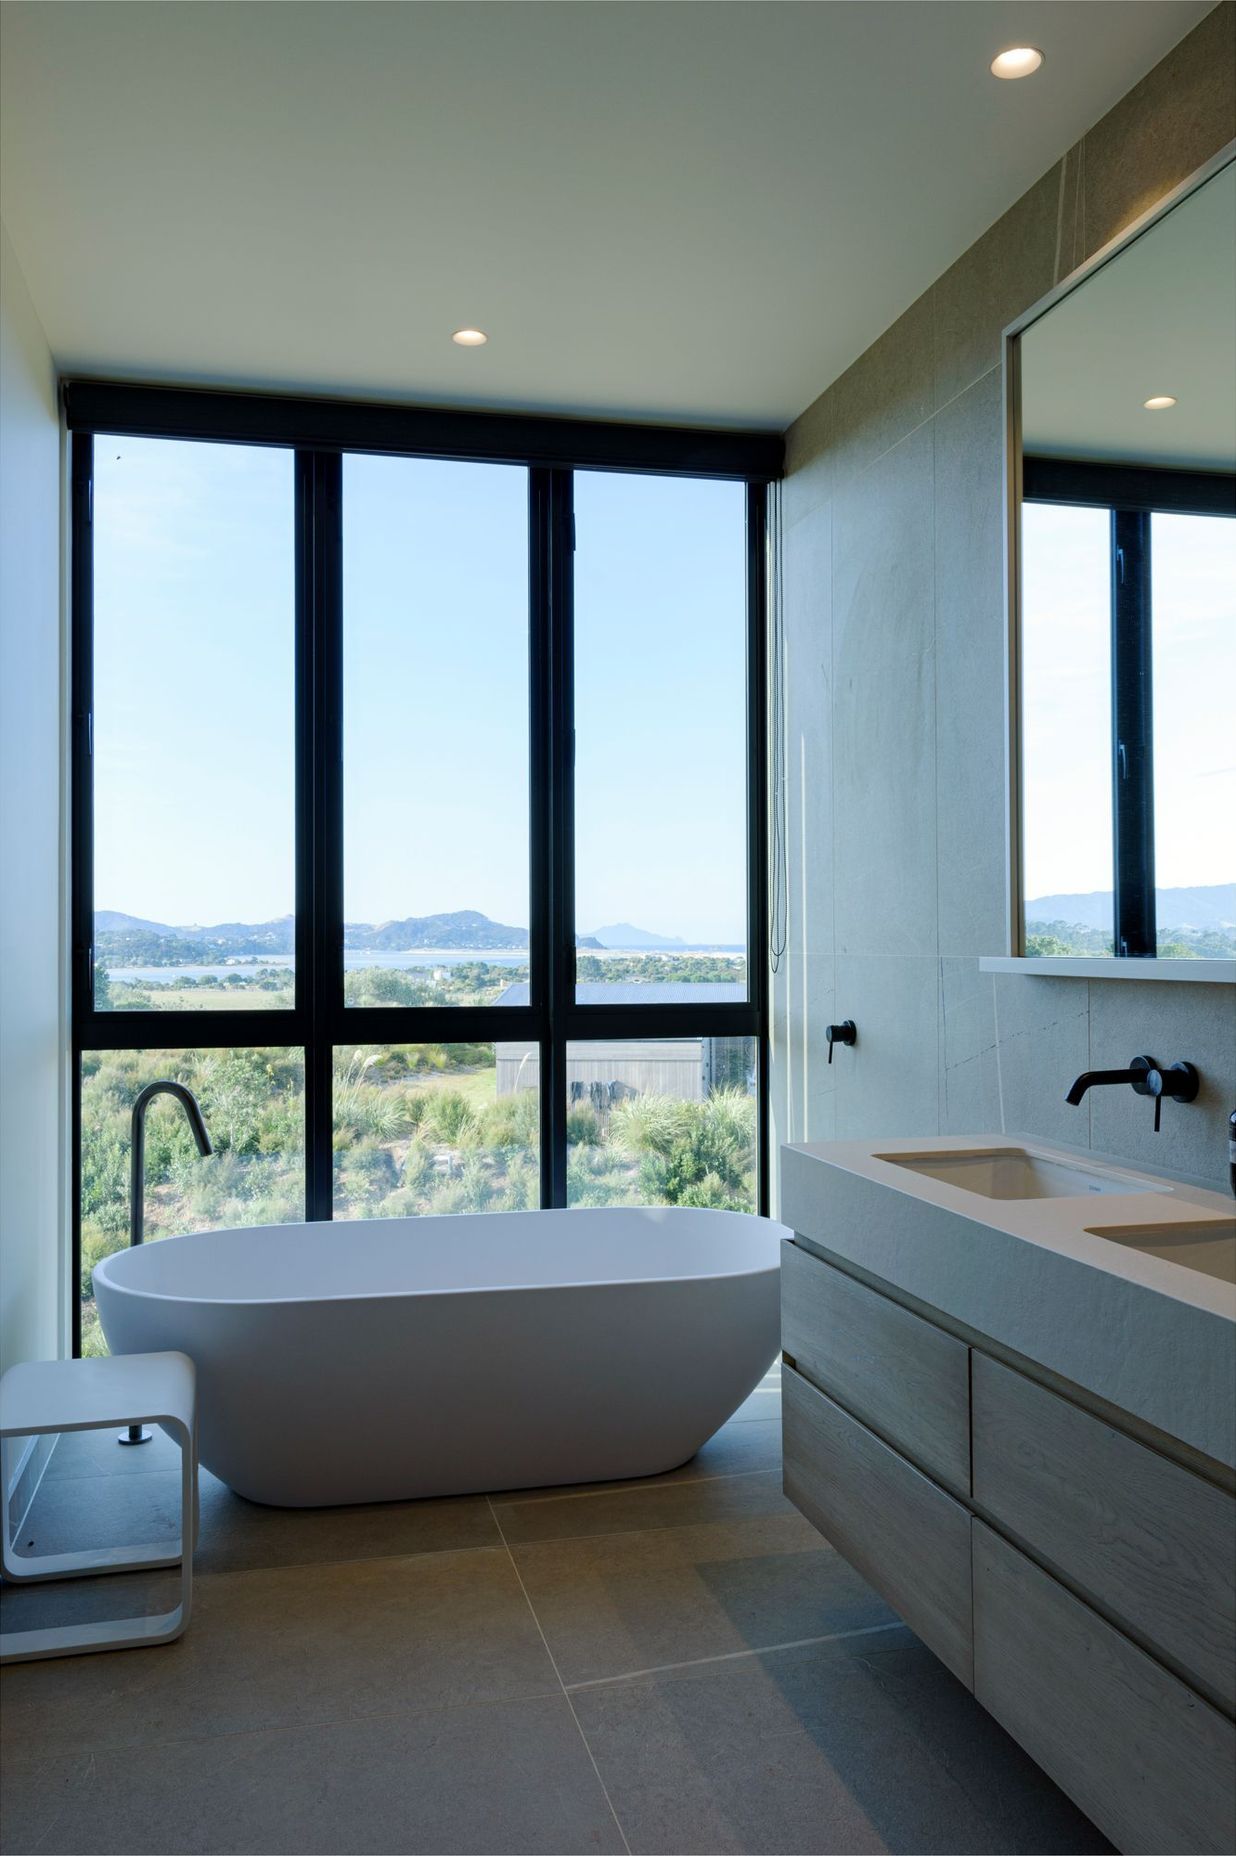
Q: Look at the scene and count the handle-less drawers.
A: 4